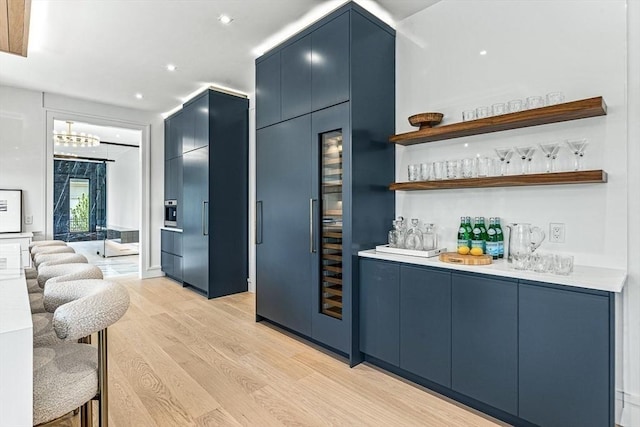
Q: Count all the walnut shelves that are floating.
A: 2